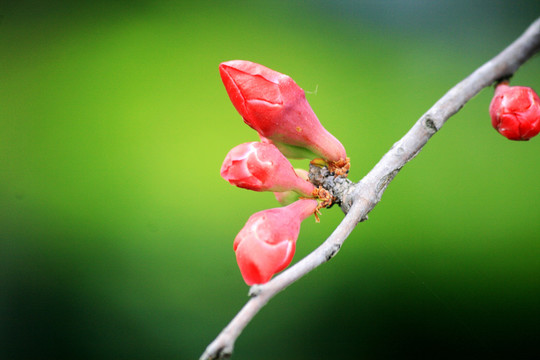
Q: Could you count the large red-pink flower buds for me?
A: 4